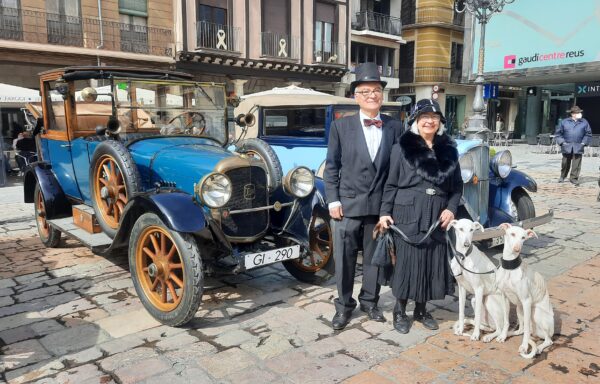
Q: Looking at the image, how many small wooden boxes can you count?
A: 1